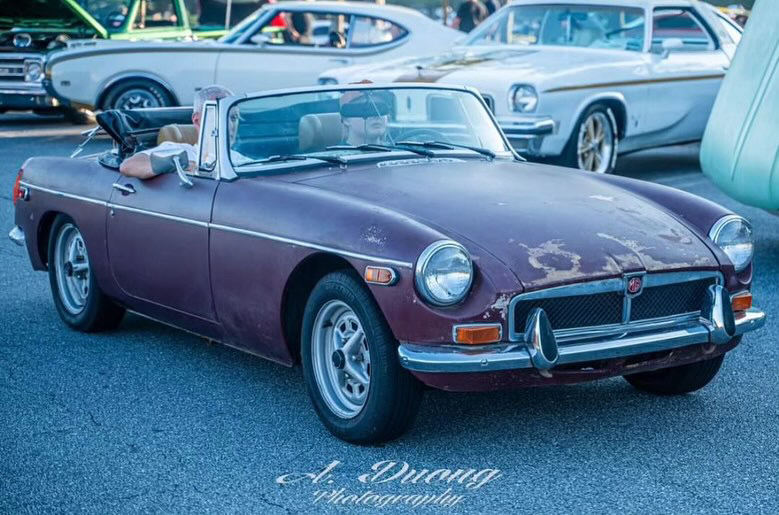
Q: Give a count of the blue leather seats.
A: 0